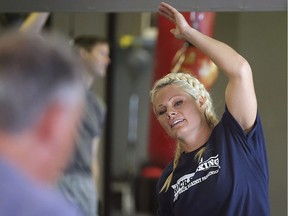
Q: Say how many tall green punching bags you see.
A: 0